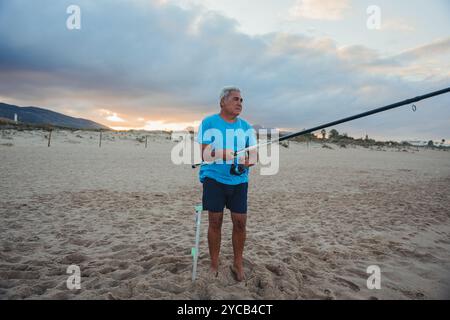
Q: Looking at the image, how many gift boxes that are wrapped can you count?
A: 0